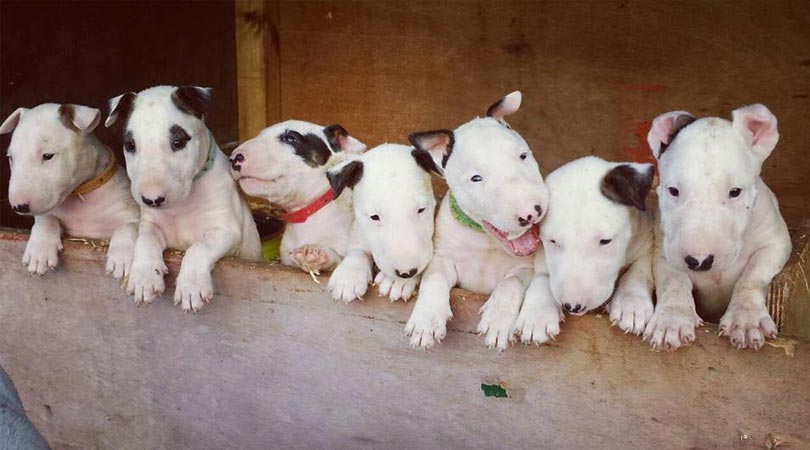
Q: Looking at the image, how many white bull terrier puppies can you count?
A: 7